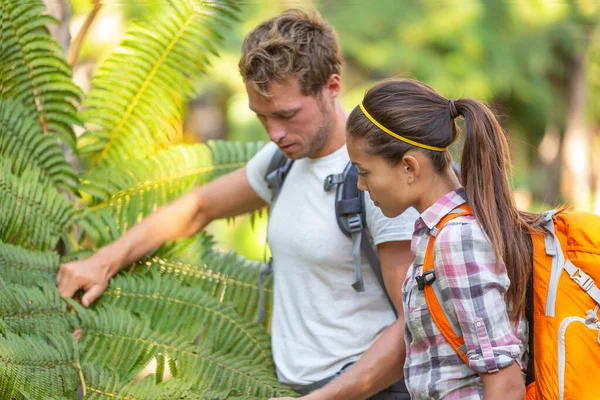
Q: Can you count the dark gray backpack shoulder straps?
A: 2